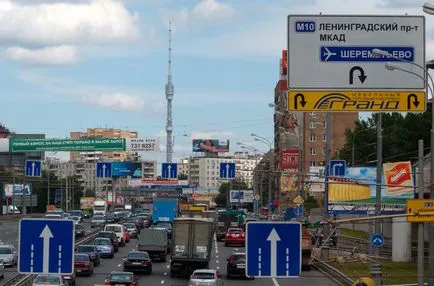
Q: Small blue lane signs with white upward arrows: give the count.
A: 4